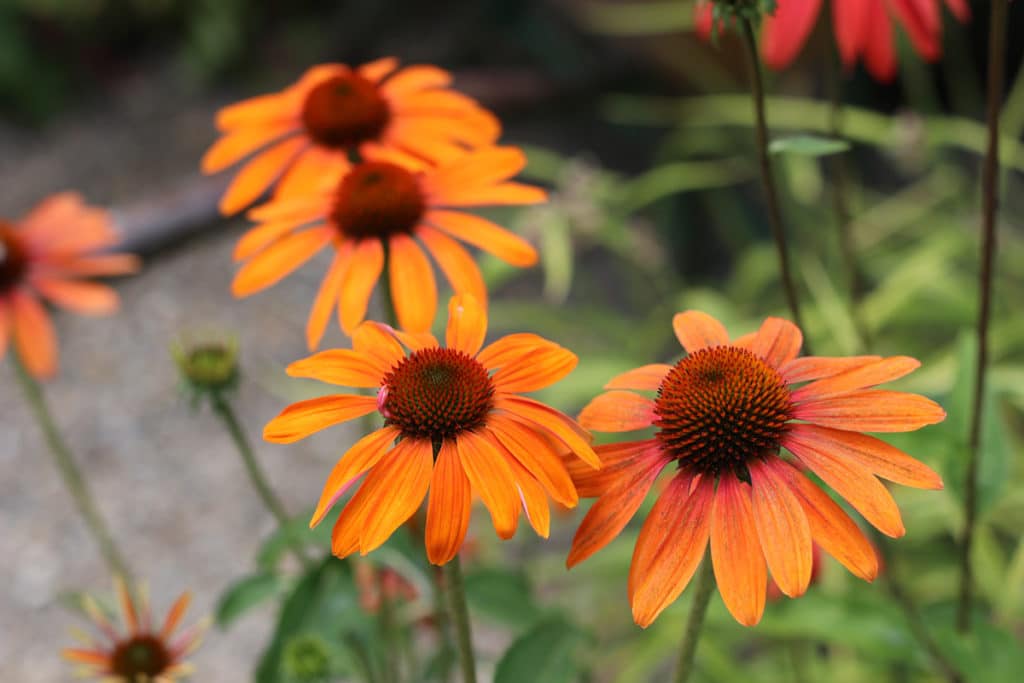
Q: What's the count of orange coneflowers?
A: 6